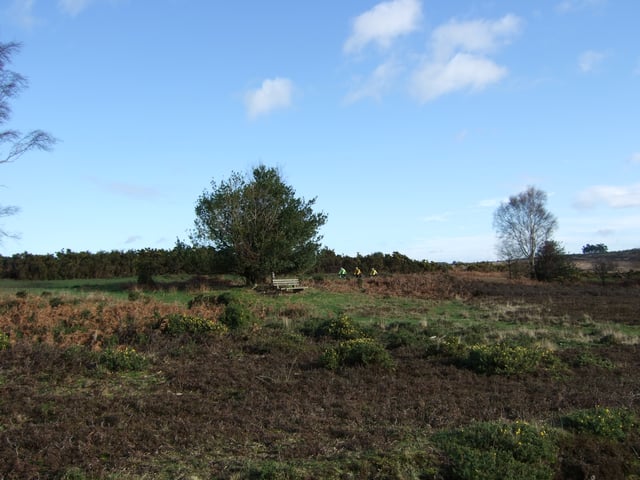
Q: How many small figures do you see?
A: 3